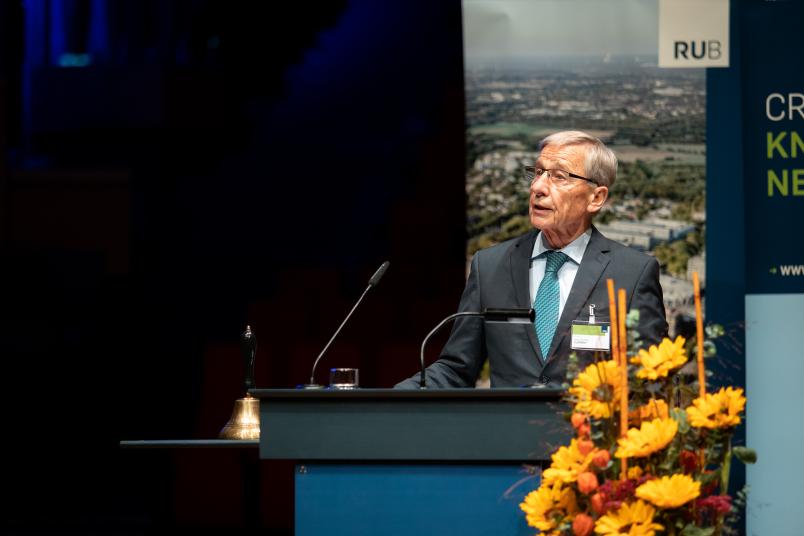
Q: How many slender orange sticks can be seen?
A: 3